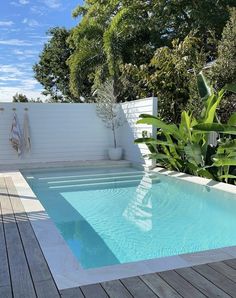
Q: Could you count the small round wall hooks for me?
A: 3